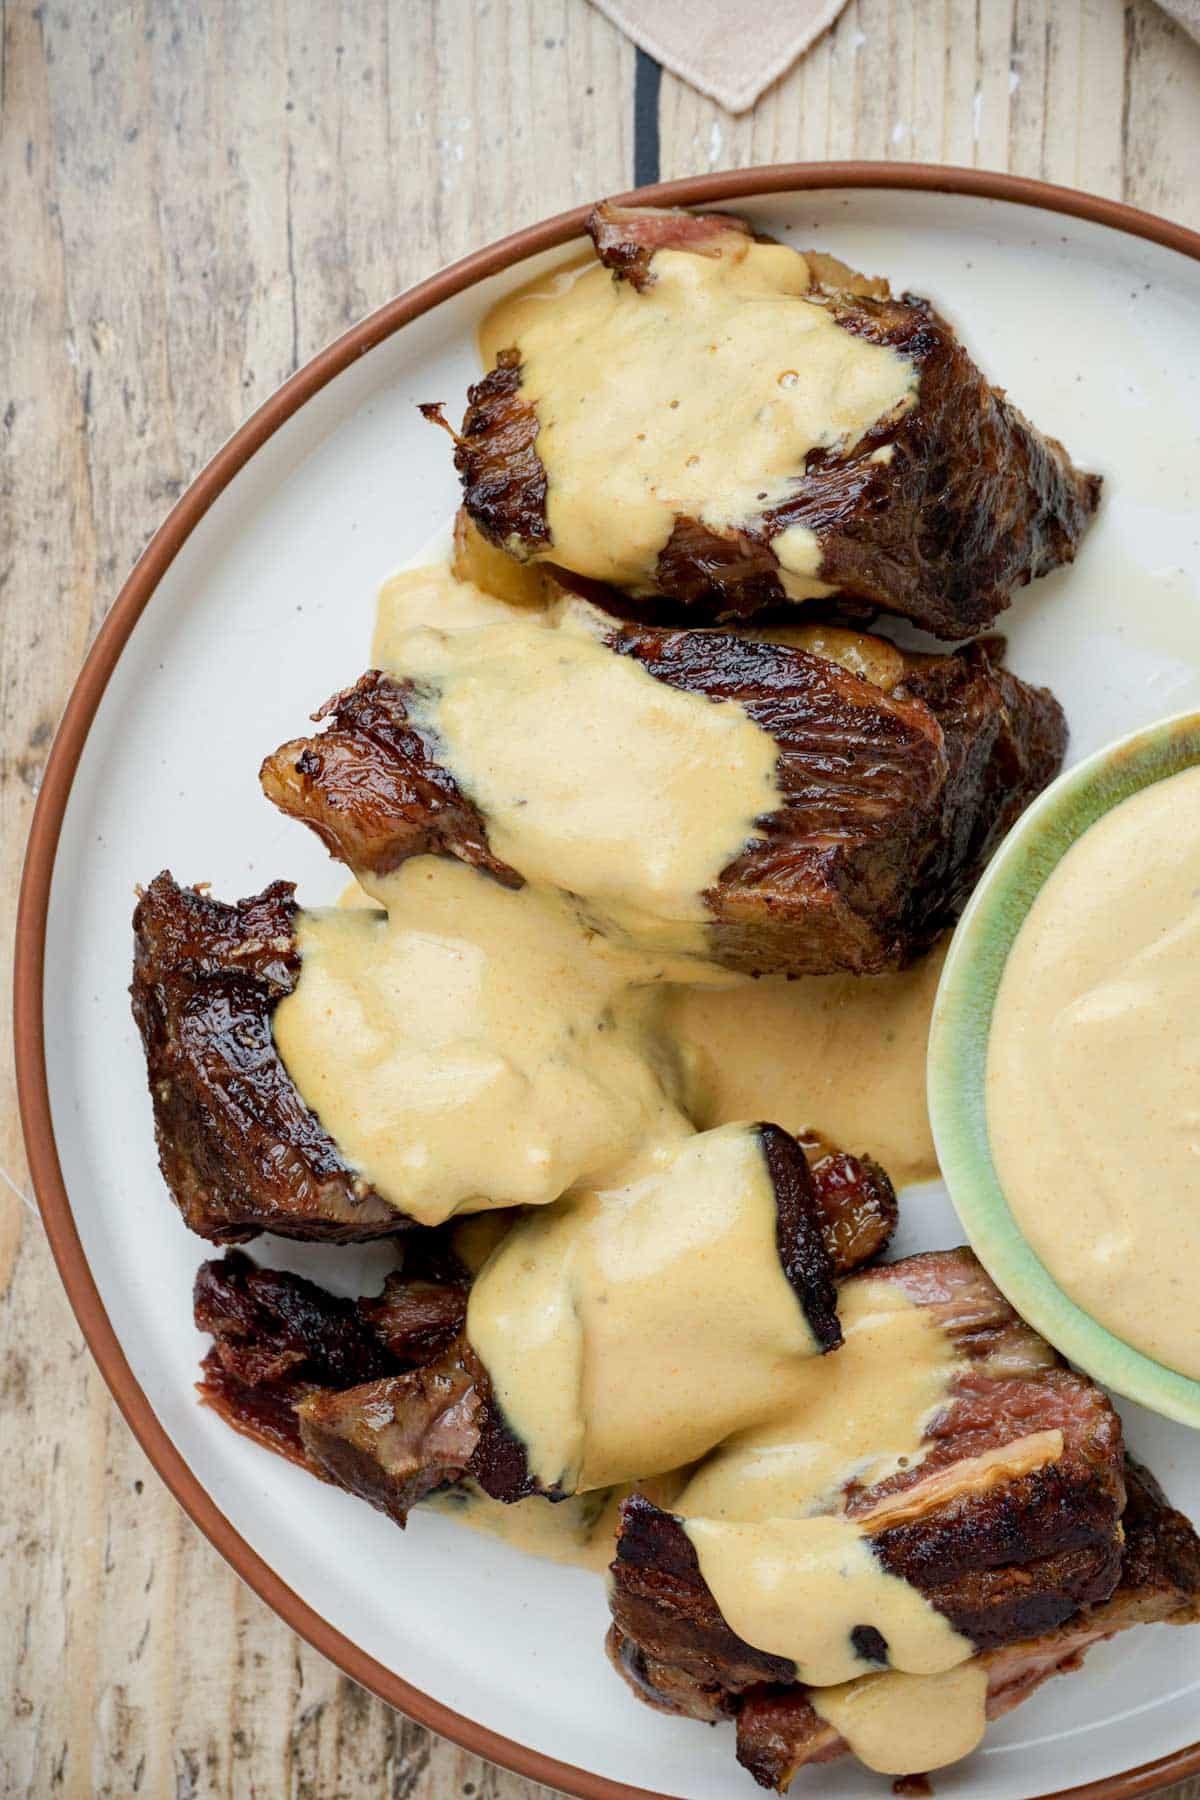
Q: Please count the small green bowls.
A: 1